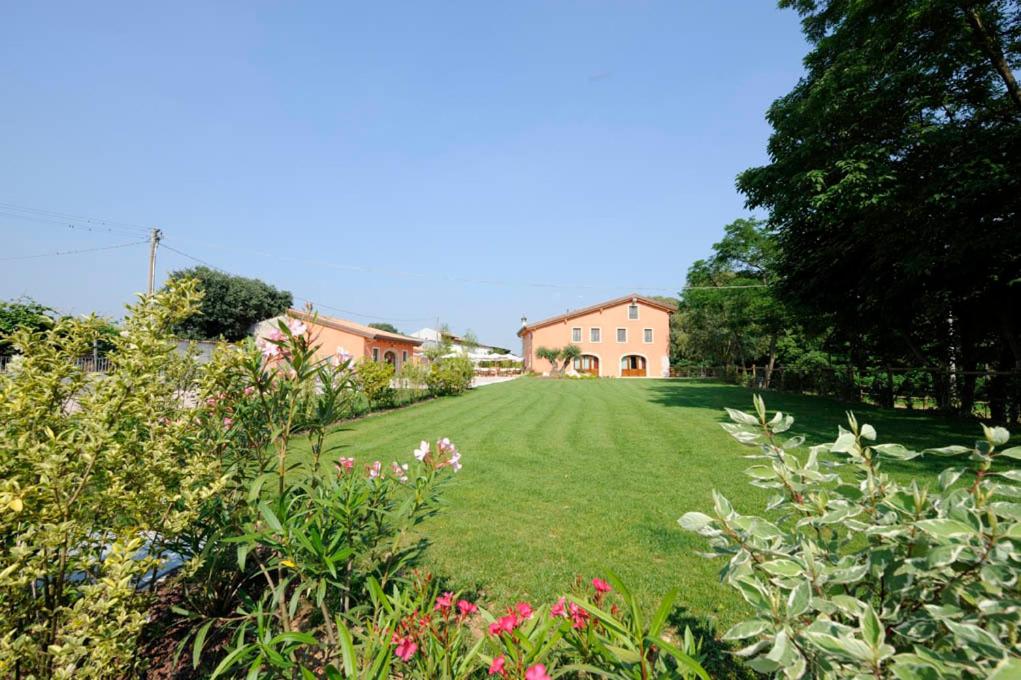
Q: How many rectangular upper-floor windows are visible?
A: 5